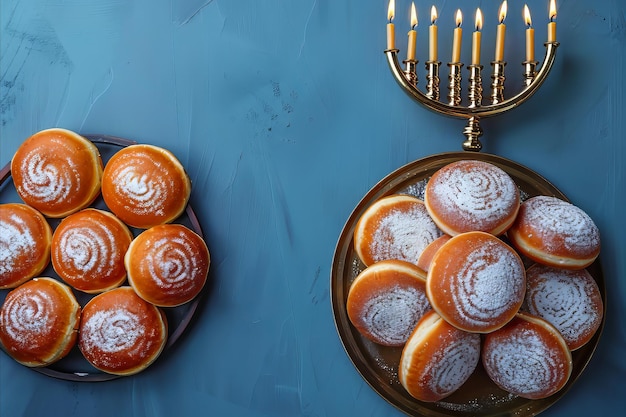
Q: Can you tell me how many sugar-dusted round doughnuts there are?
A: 15